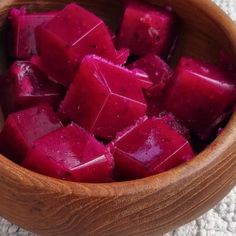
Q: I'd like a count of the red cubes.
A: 10